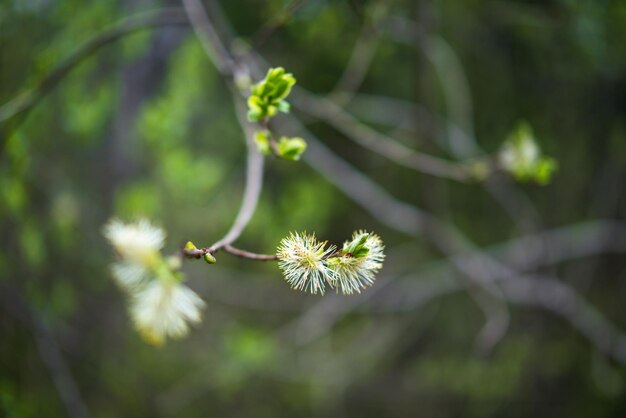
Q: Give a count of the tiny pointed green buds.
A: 2